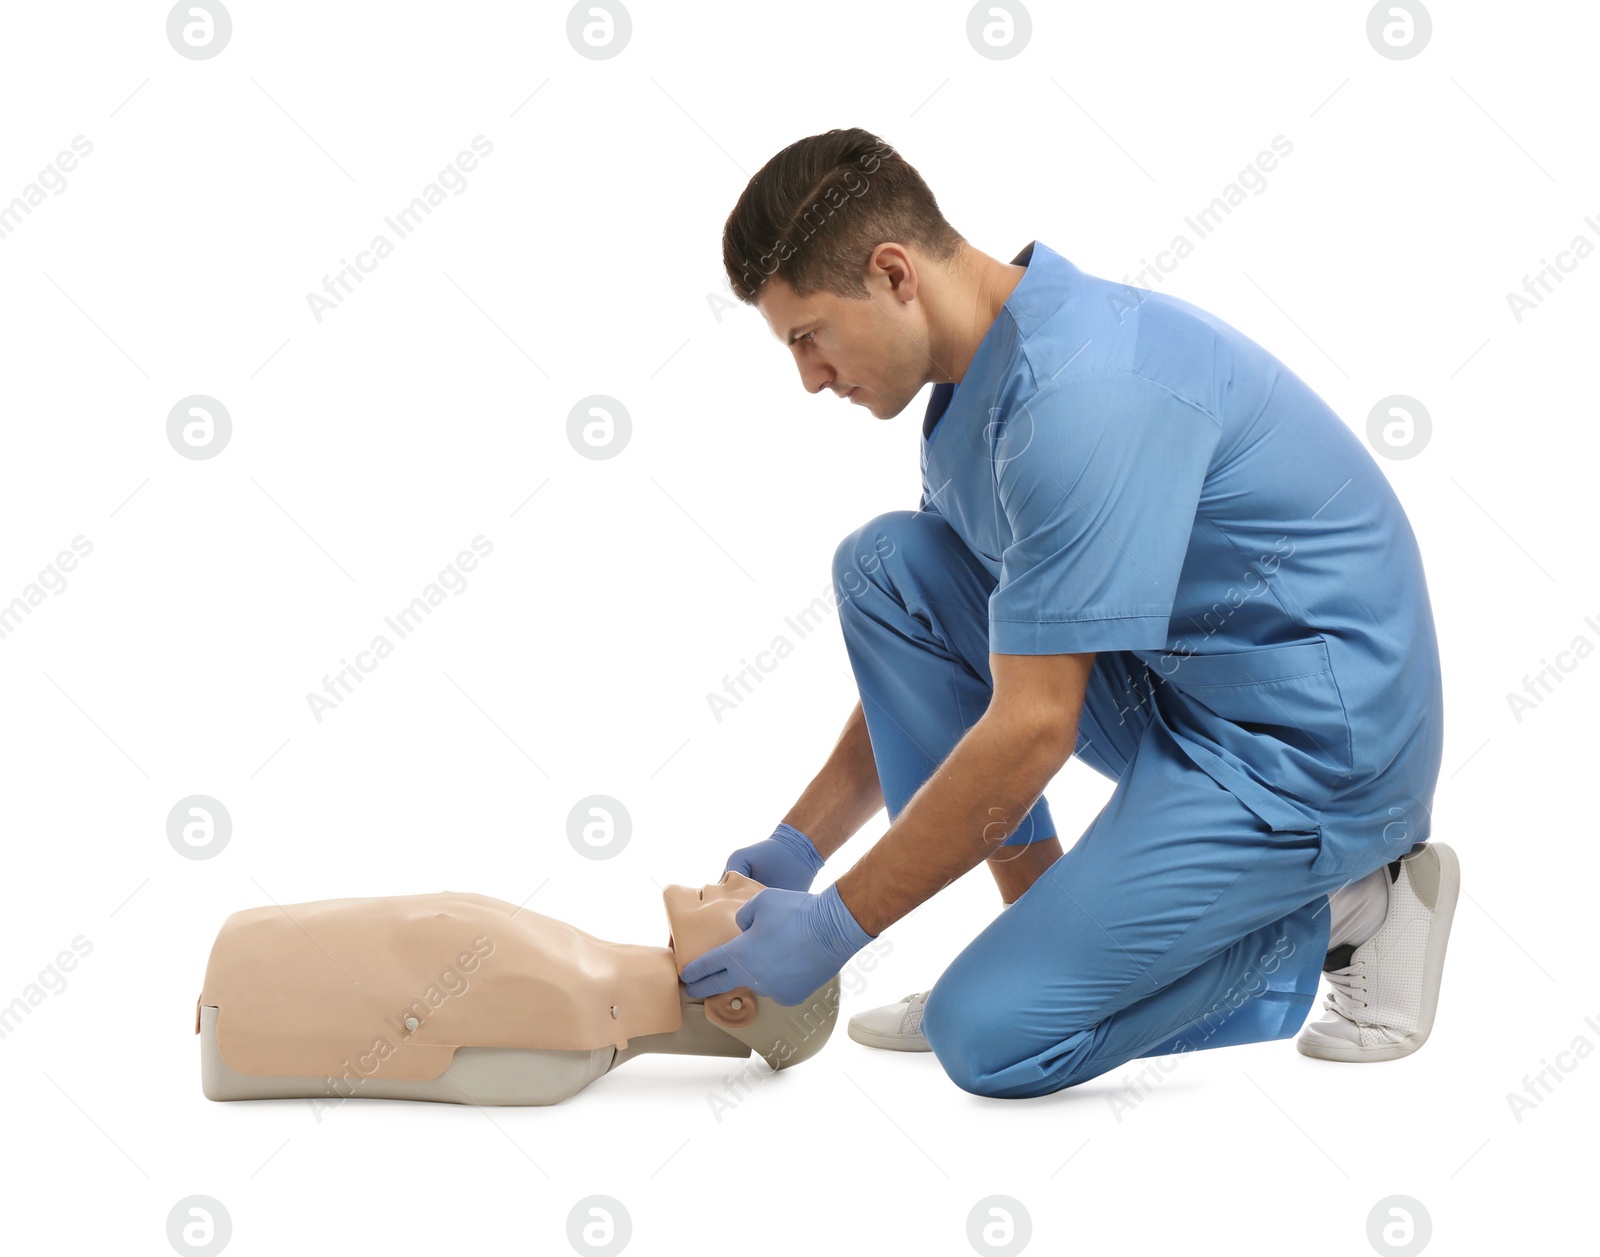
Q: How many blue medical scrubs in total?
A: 1